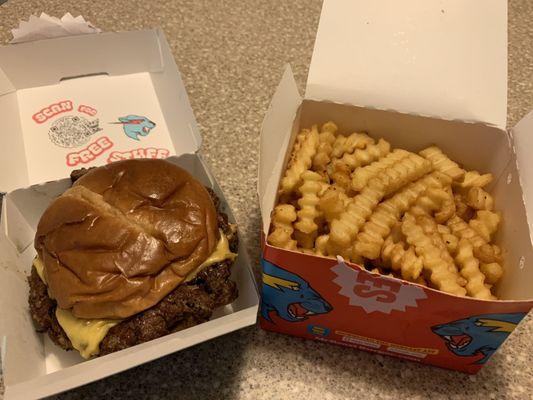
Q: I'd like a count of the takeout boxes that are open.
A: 2